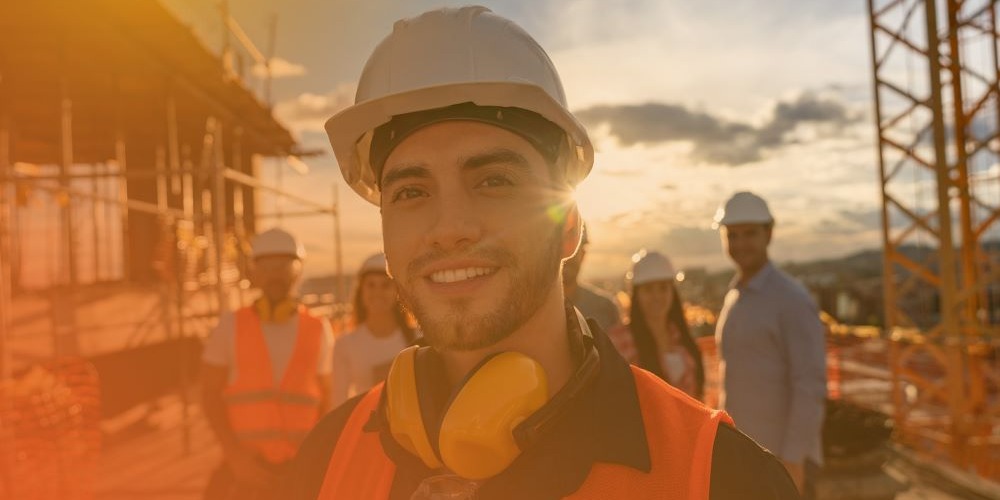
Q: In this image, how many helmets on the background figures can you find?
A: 4